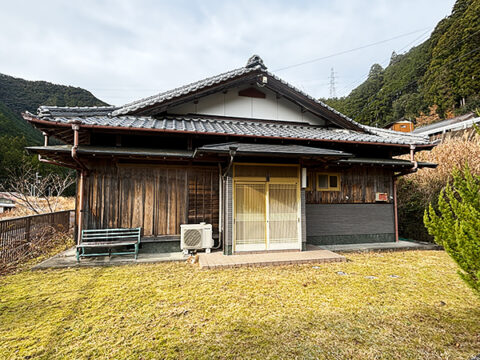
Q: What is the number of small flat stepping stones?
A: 4